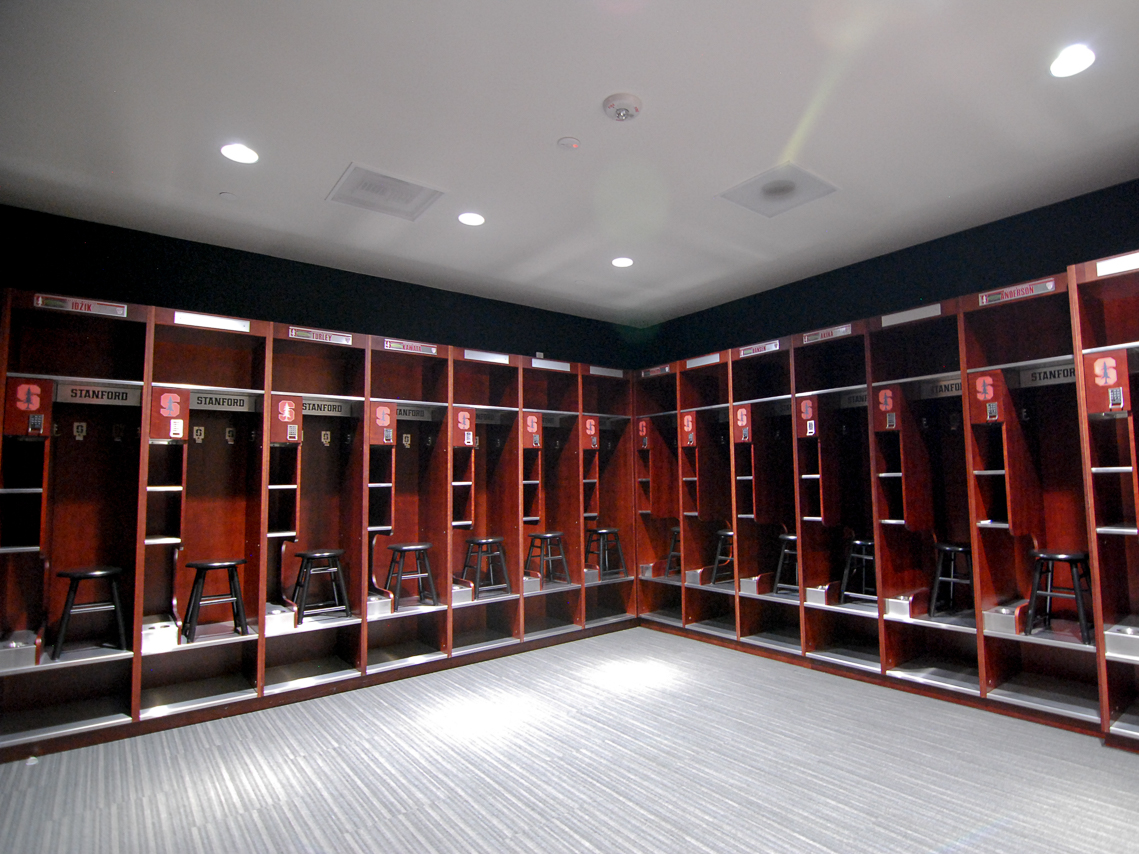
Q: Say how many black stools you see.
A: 13